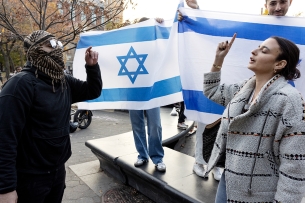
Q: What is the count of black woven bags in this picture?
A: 1